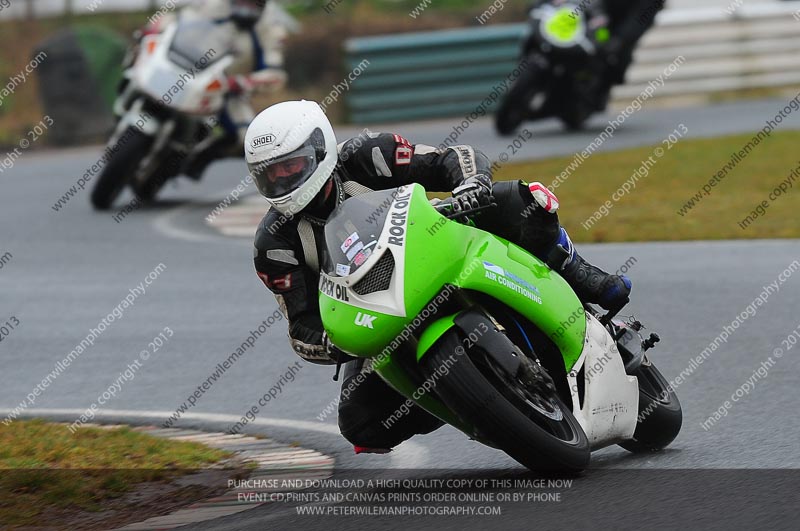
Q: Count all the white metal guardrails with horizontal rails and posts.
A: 1